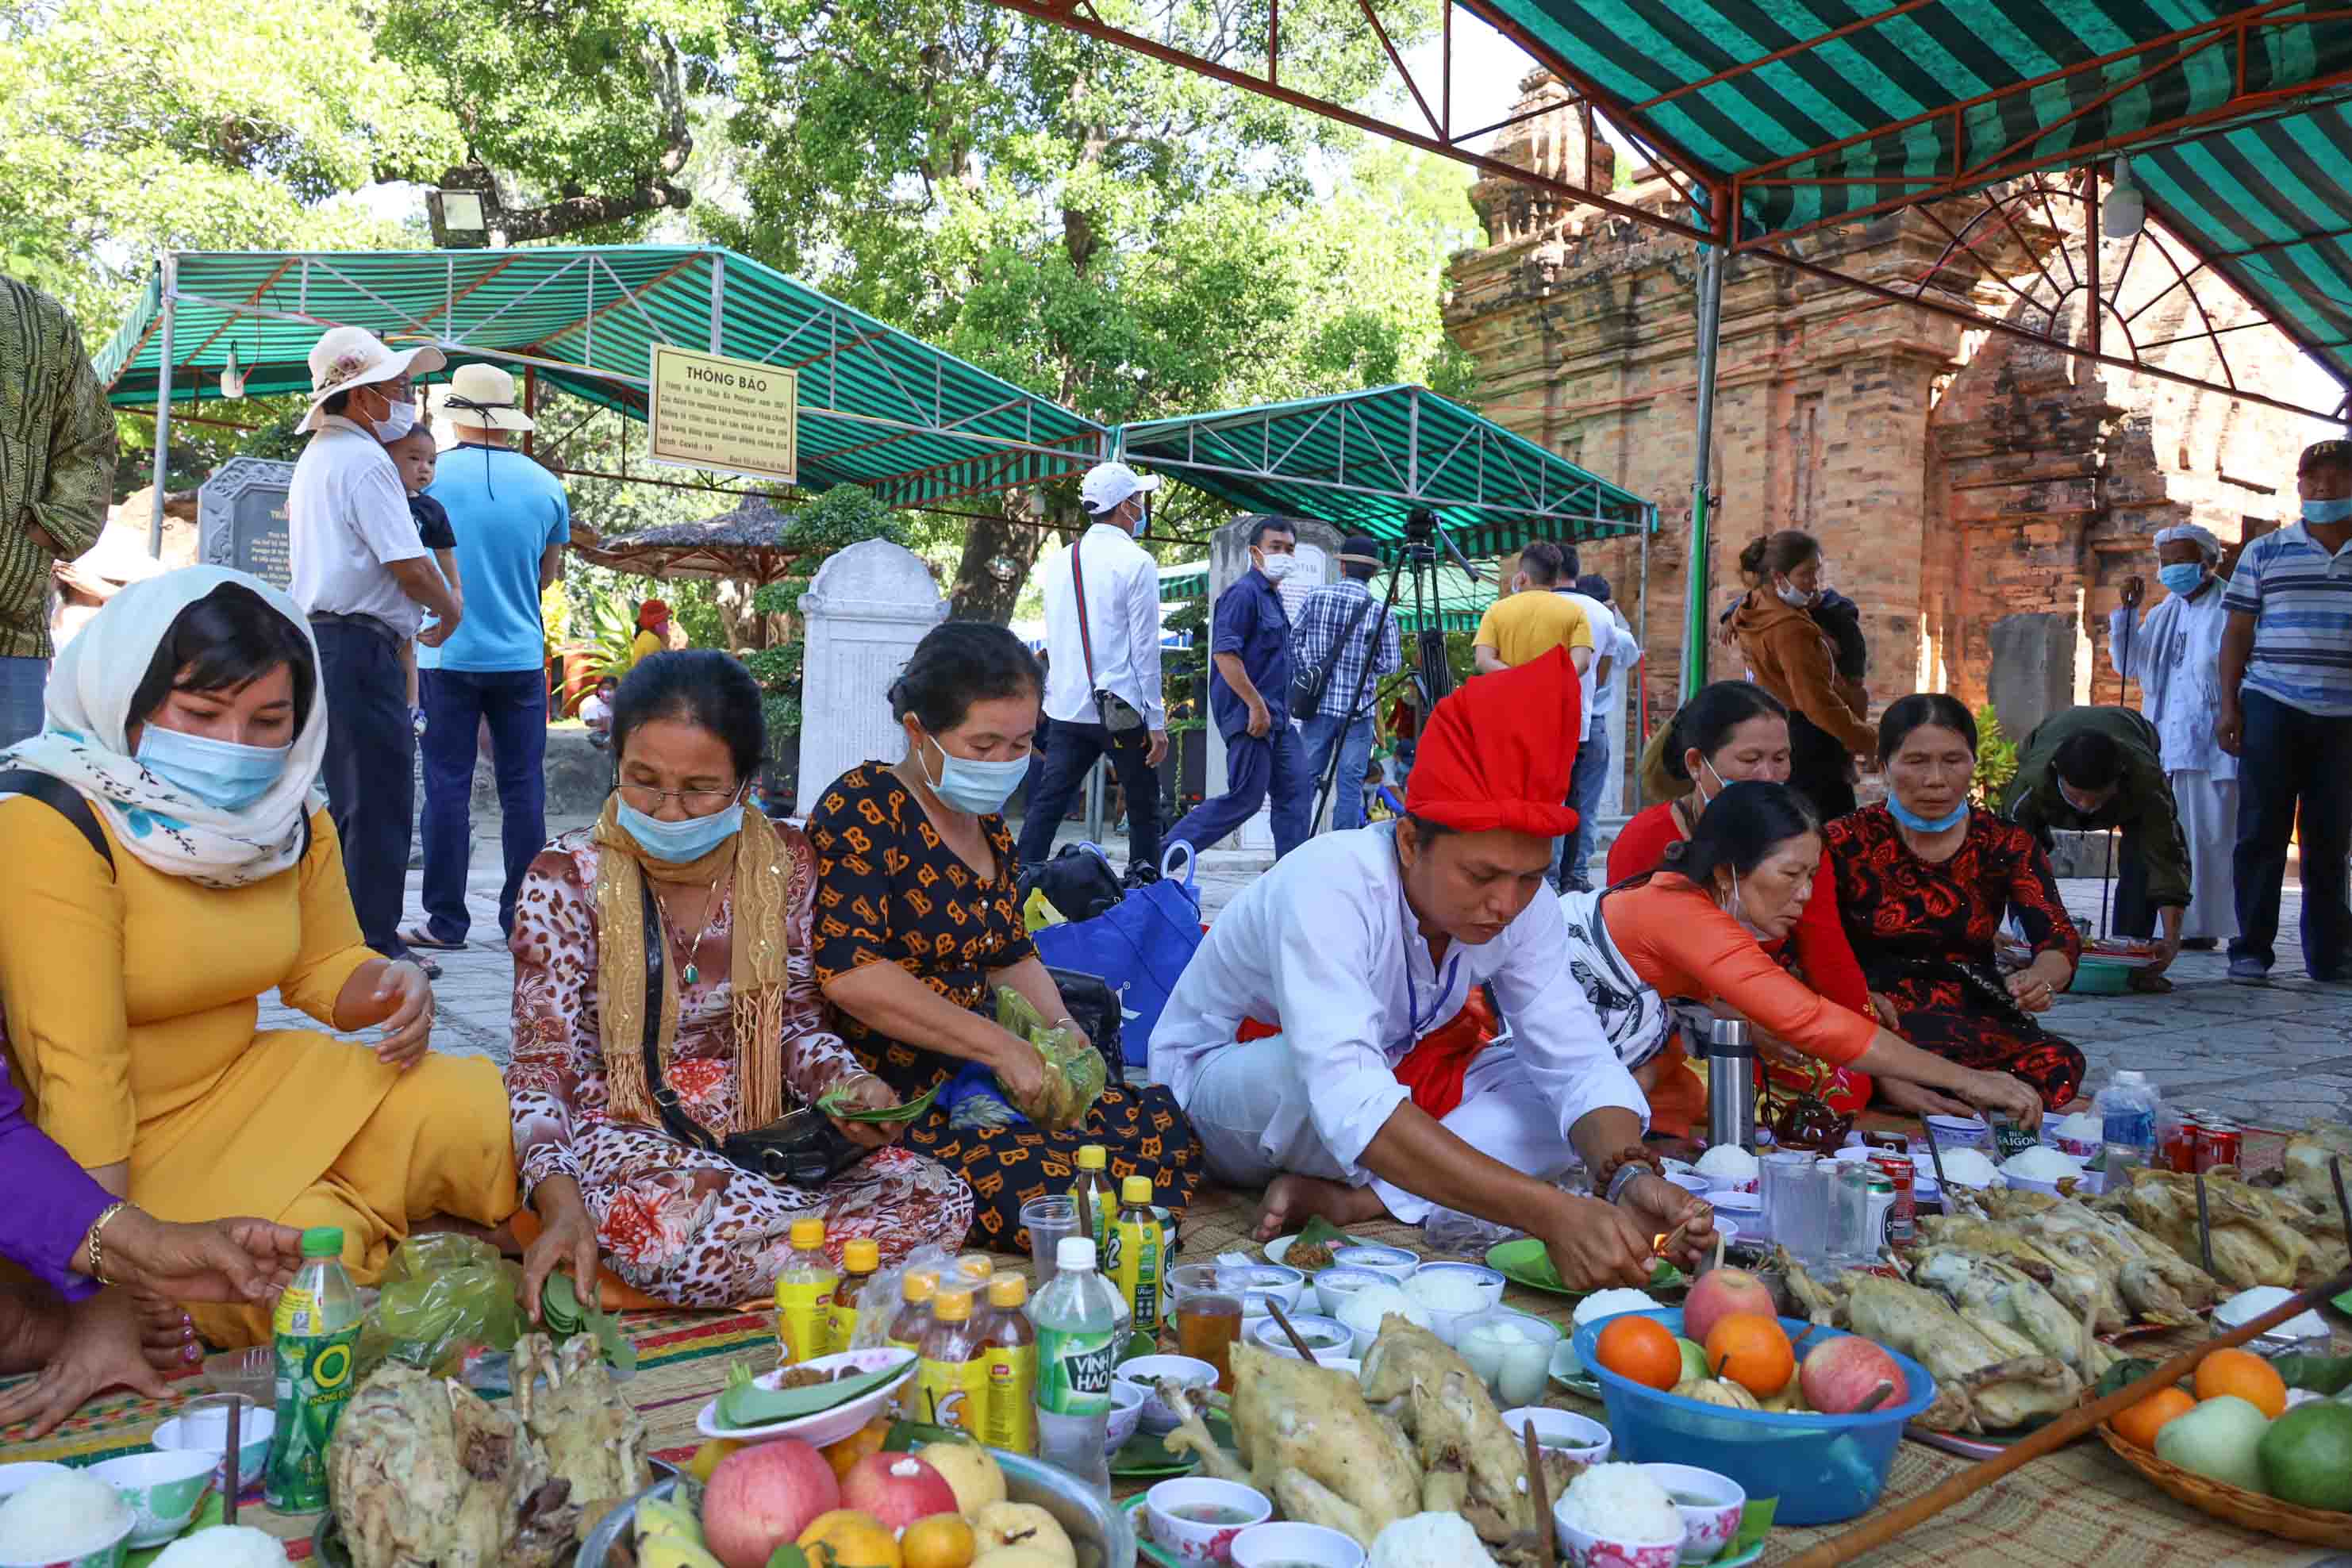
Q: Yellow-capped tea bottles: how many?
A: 8